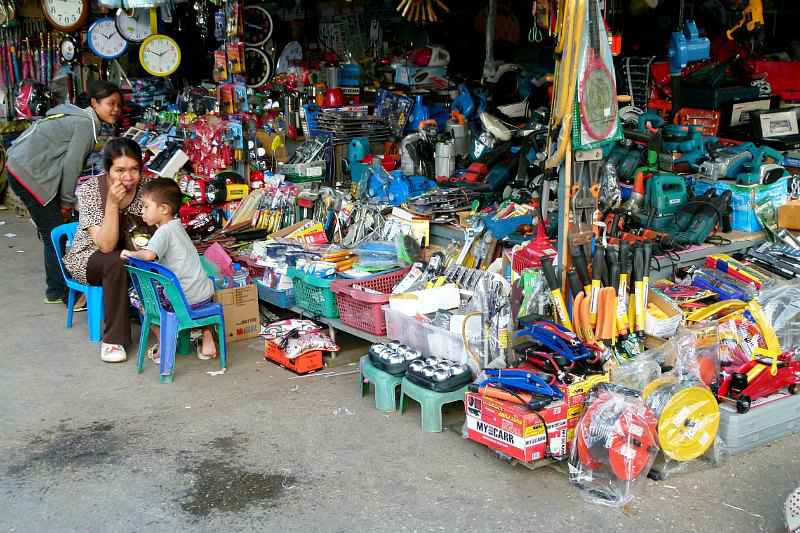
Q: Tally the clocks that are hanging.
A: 7